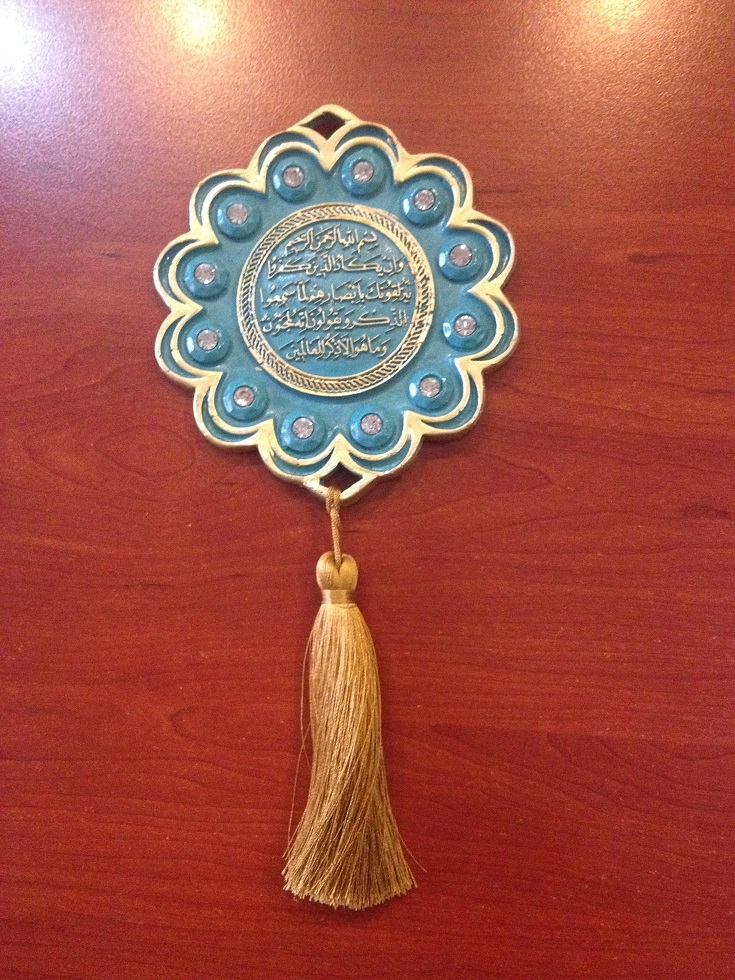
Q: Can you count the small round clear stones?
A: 12